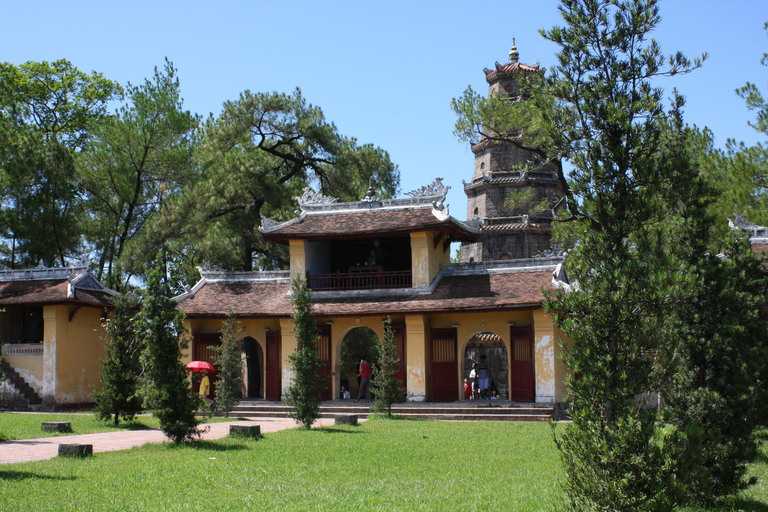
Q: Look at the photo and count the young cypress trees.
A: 5